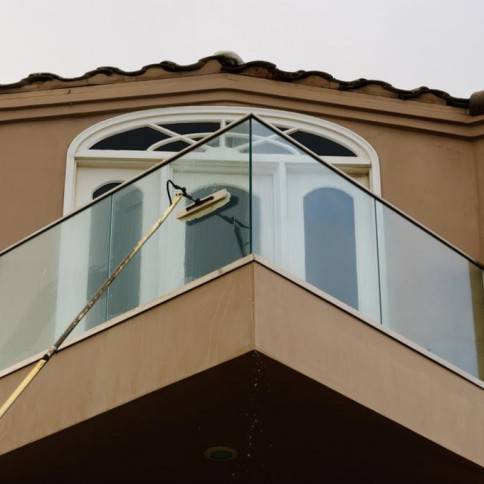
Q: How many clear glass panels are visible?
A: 4